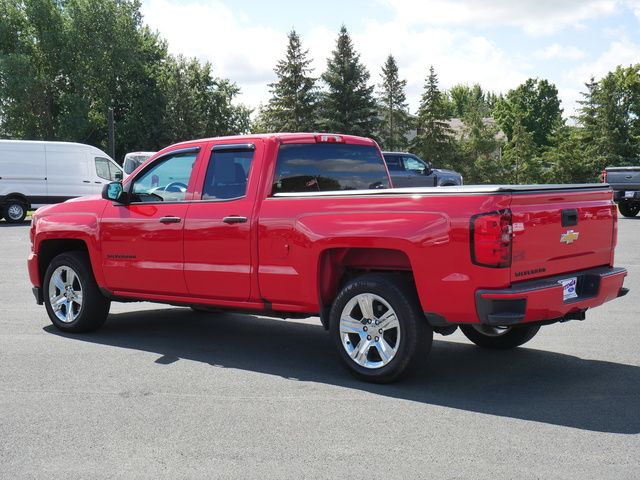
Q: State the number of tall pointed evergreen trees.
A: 4